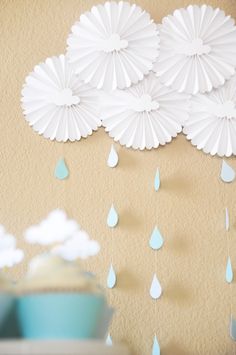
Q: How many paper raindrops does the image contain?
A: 13